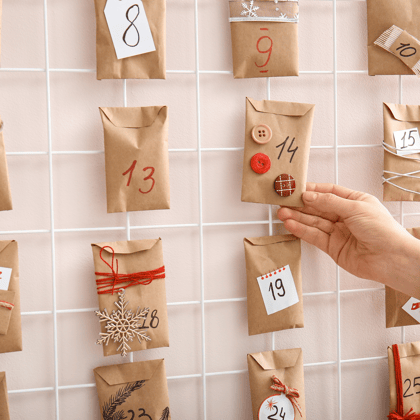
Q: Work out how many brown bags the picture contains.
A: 15